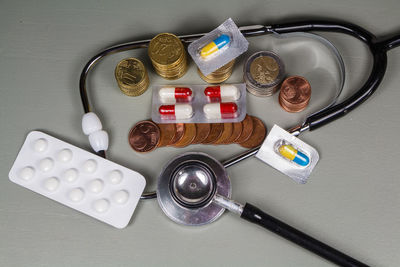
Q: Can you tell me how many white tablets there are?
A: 12